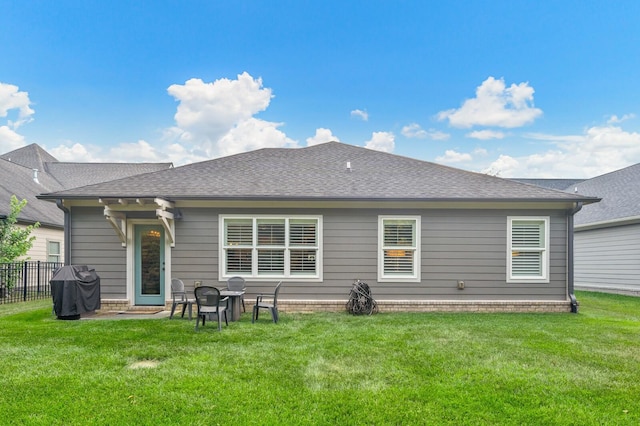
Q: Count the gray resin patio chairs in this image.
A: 4